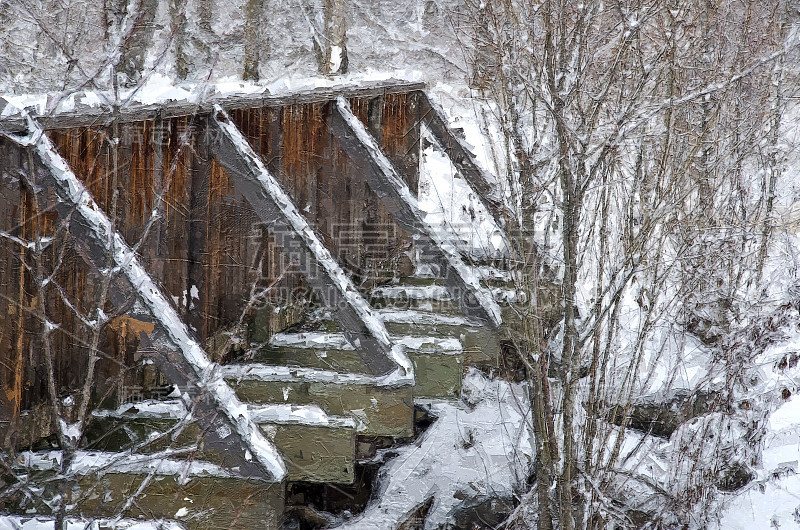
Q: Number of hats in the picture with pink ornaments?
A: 0